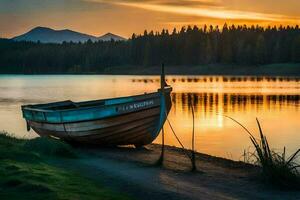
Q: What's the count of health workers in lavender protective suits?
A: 0